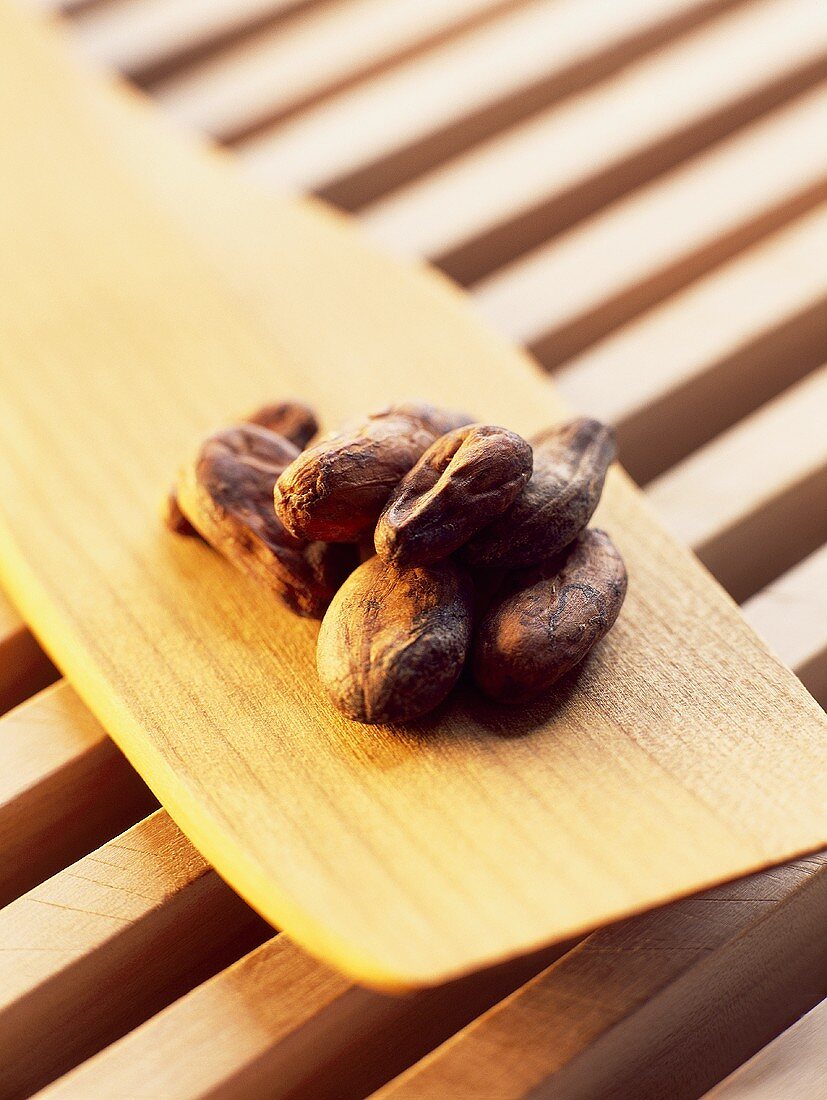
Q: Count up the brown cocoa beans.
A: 7